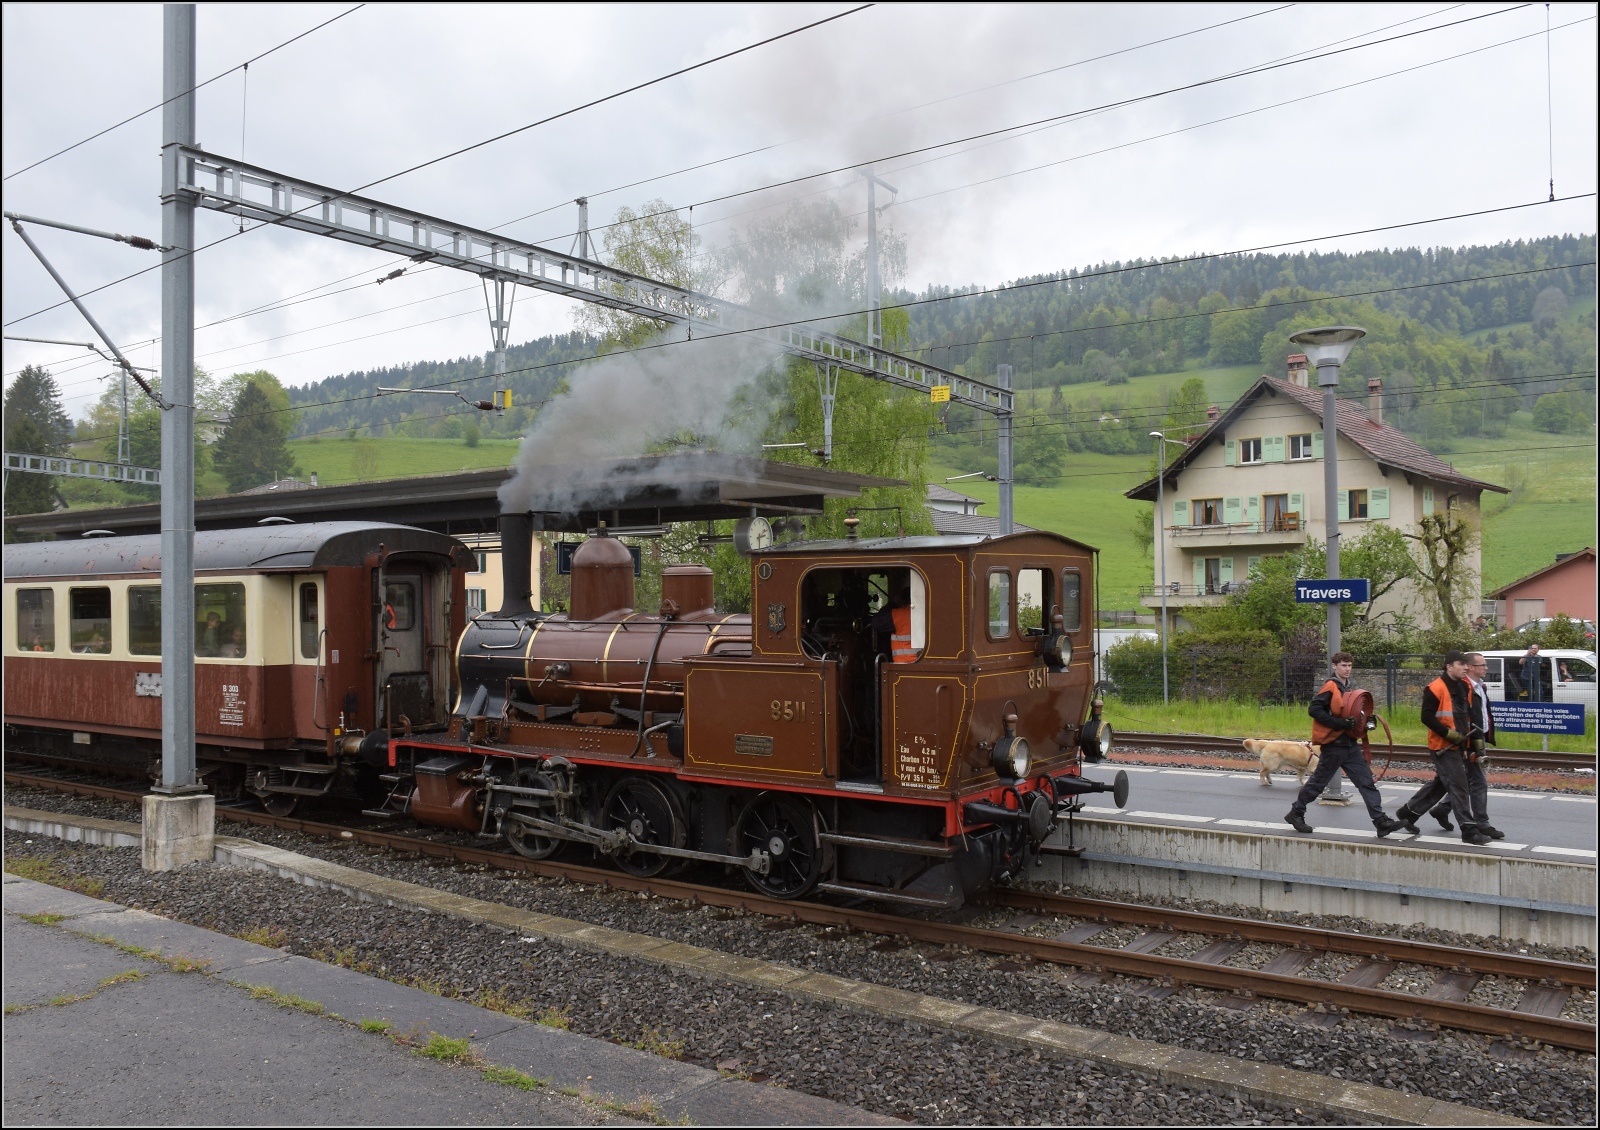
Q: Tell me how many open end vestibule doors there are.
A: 1